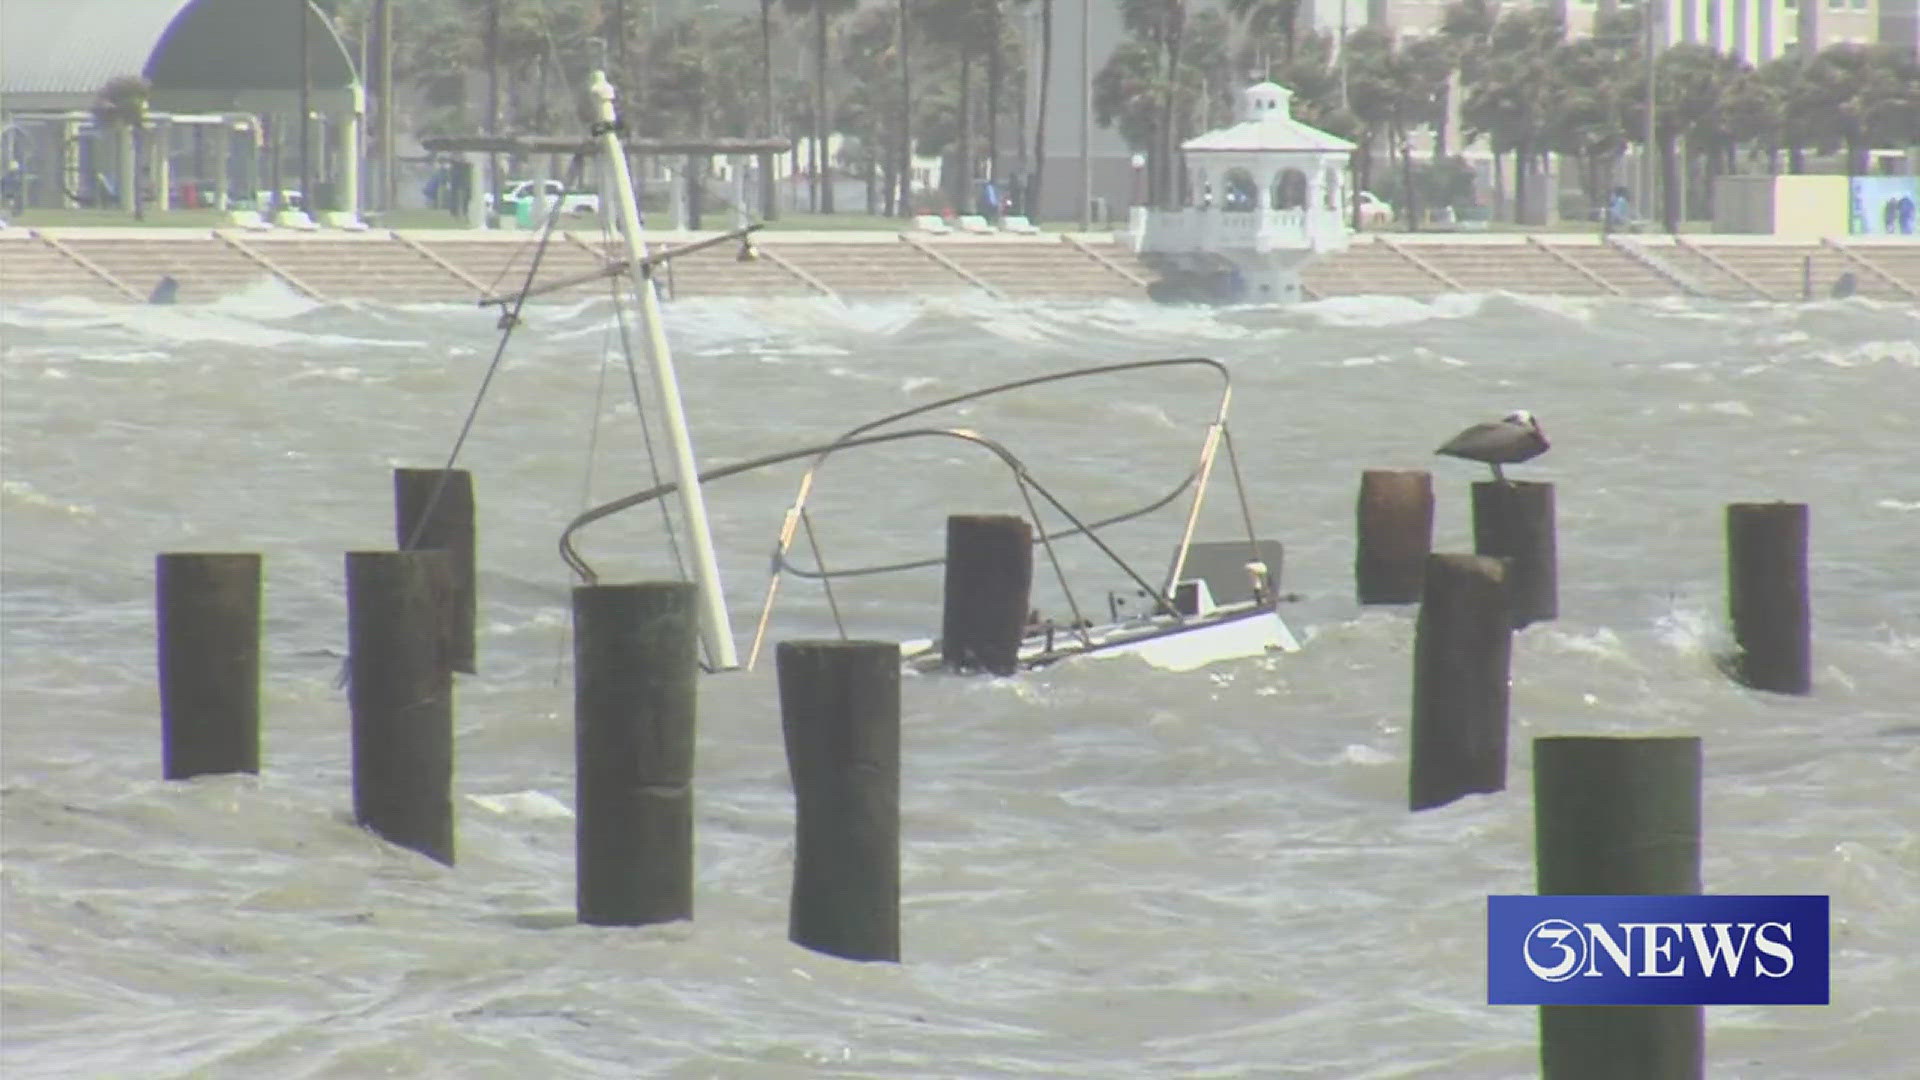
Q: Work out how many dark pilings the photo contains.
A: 11